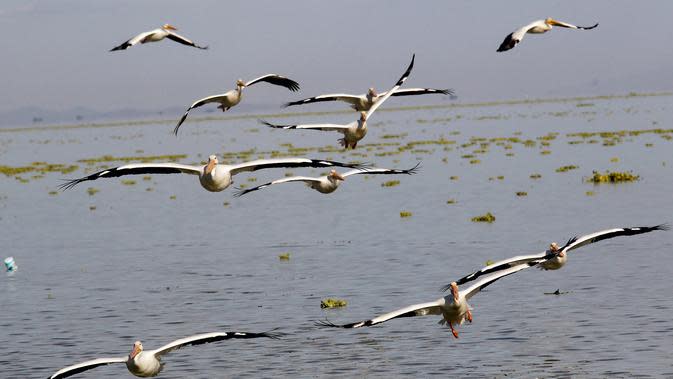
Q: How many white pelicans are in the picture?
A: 10